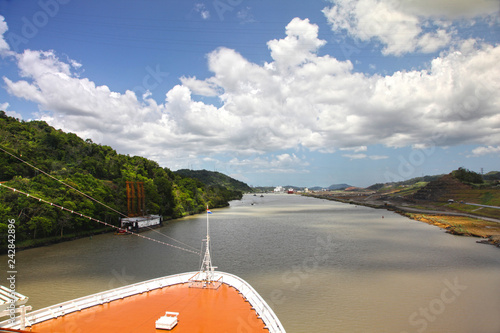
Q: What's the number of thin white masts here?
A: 1